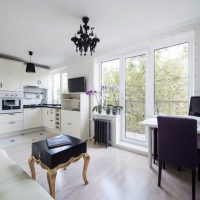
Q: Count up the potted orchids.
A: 3